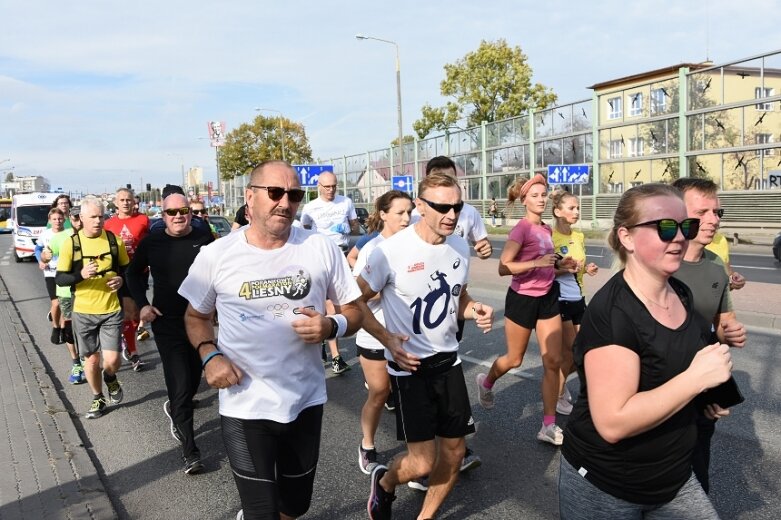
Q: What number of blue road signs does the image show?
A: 3